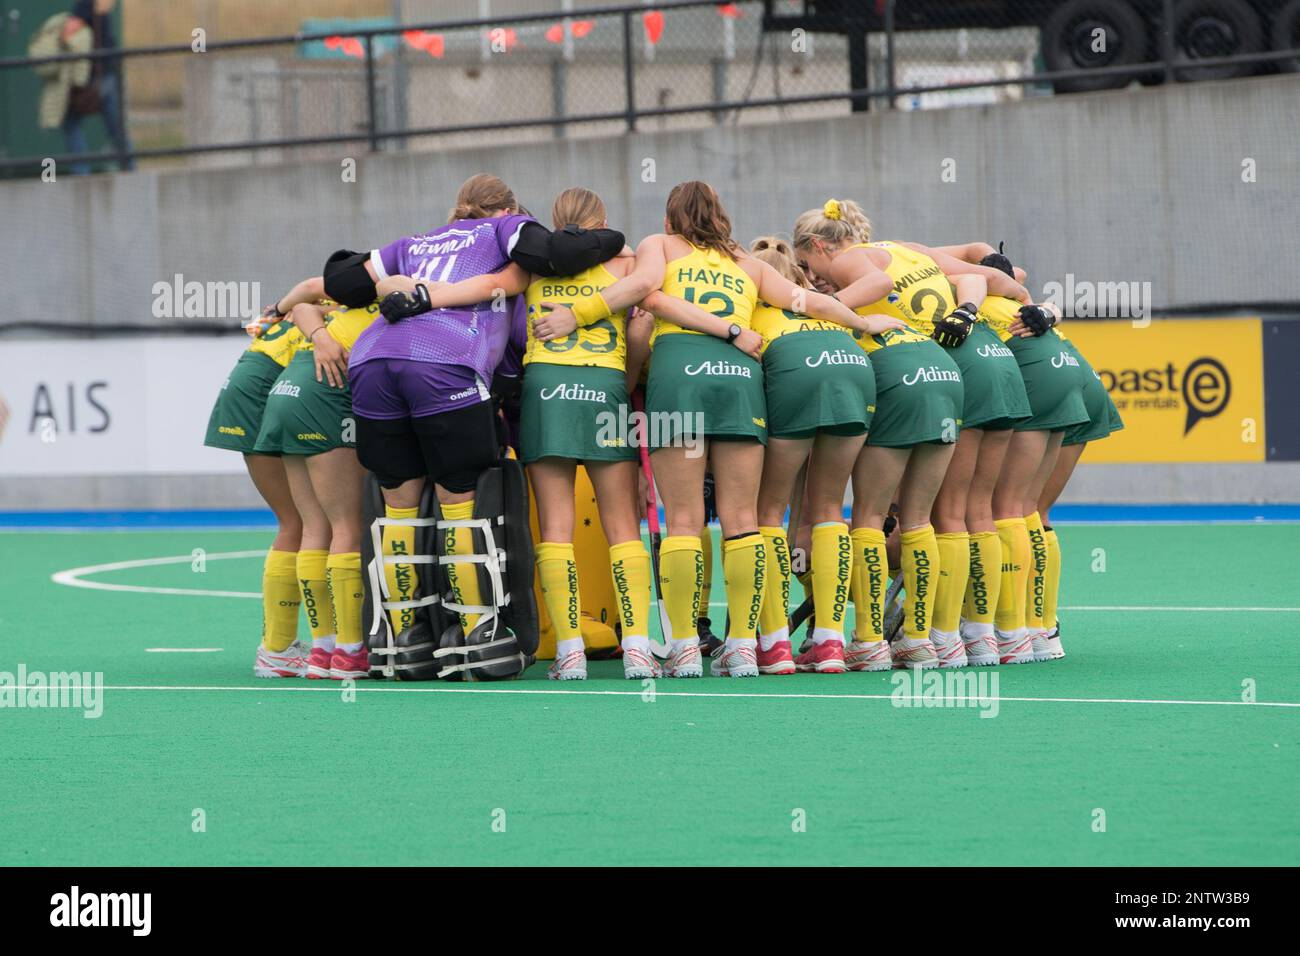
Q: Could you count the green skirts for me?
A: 9